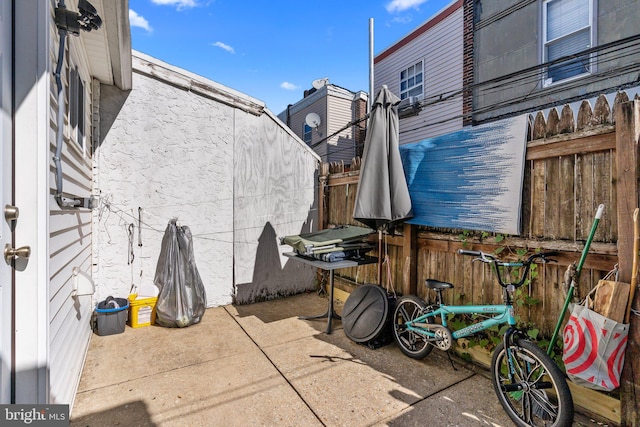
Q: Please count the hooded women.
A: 0